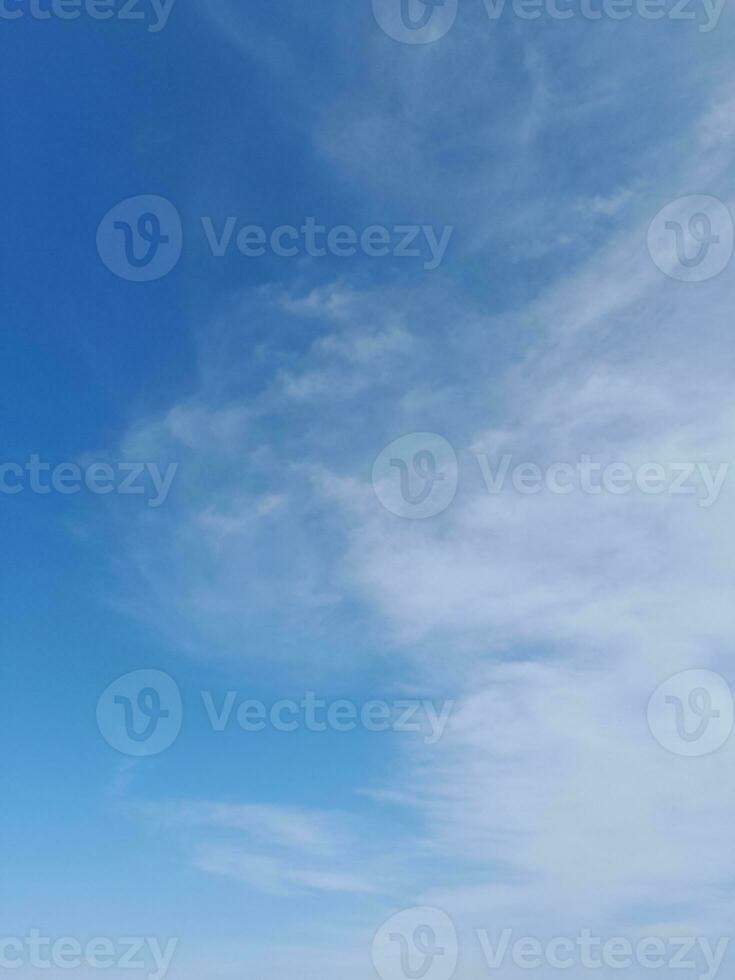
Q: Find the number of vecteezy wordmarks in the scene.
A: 8